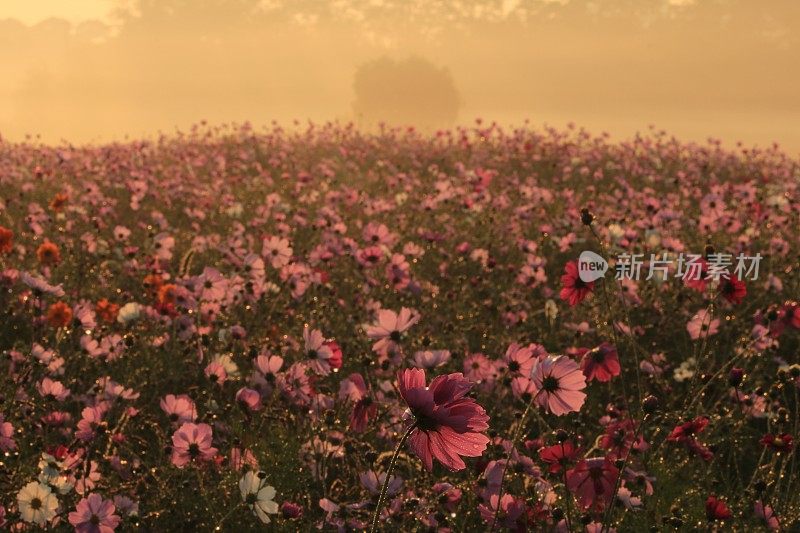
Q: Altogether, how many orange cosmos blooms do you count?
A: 7